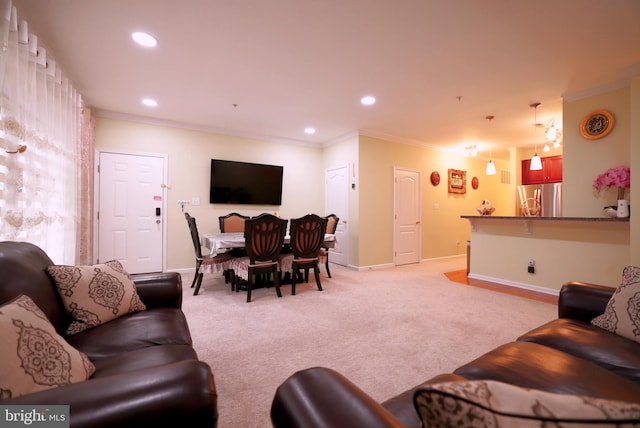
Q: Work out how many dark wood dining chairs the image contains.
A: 6